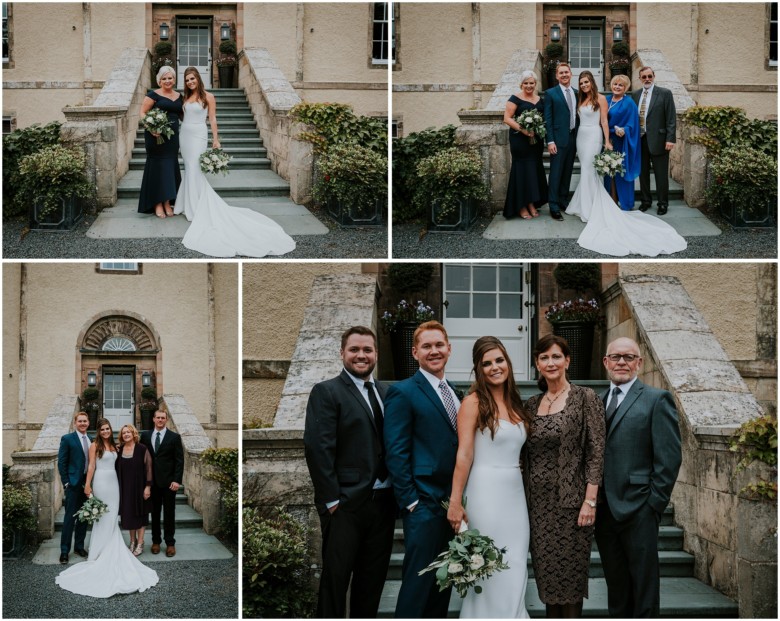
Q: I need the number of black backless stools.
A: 0